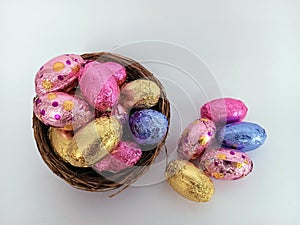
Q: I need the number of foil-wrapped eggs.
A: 15